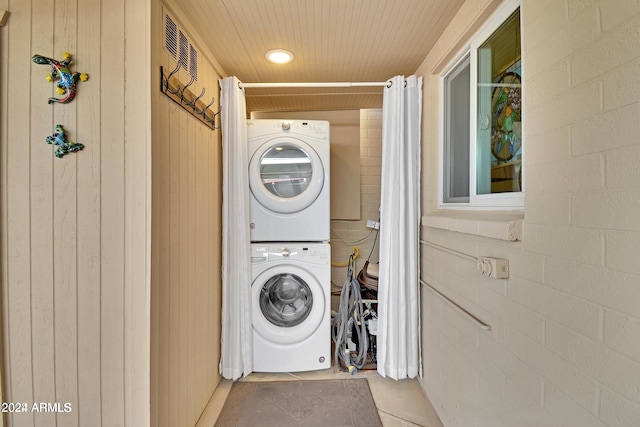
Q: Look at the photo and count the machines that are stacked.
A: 2